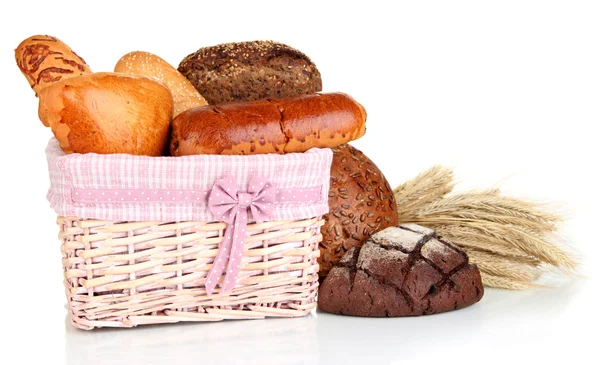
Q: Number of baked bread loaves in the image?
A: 7